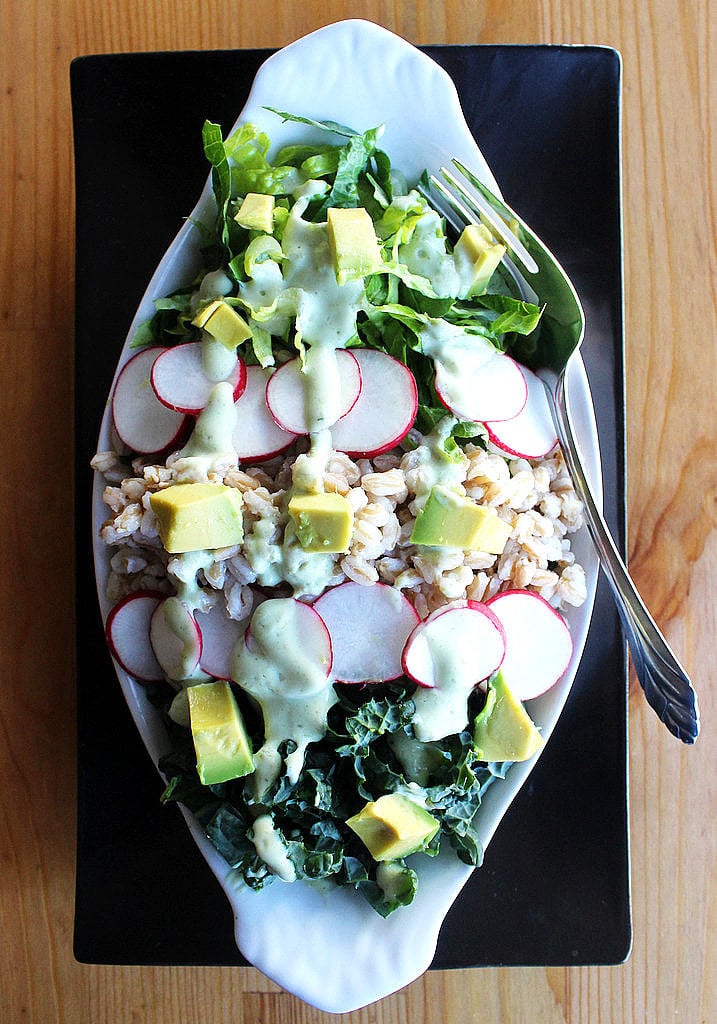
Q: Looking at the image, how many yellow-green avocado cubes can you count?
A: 10